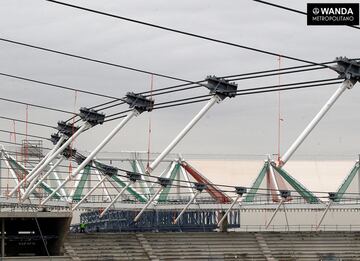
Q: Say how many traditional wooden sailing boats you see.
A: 0